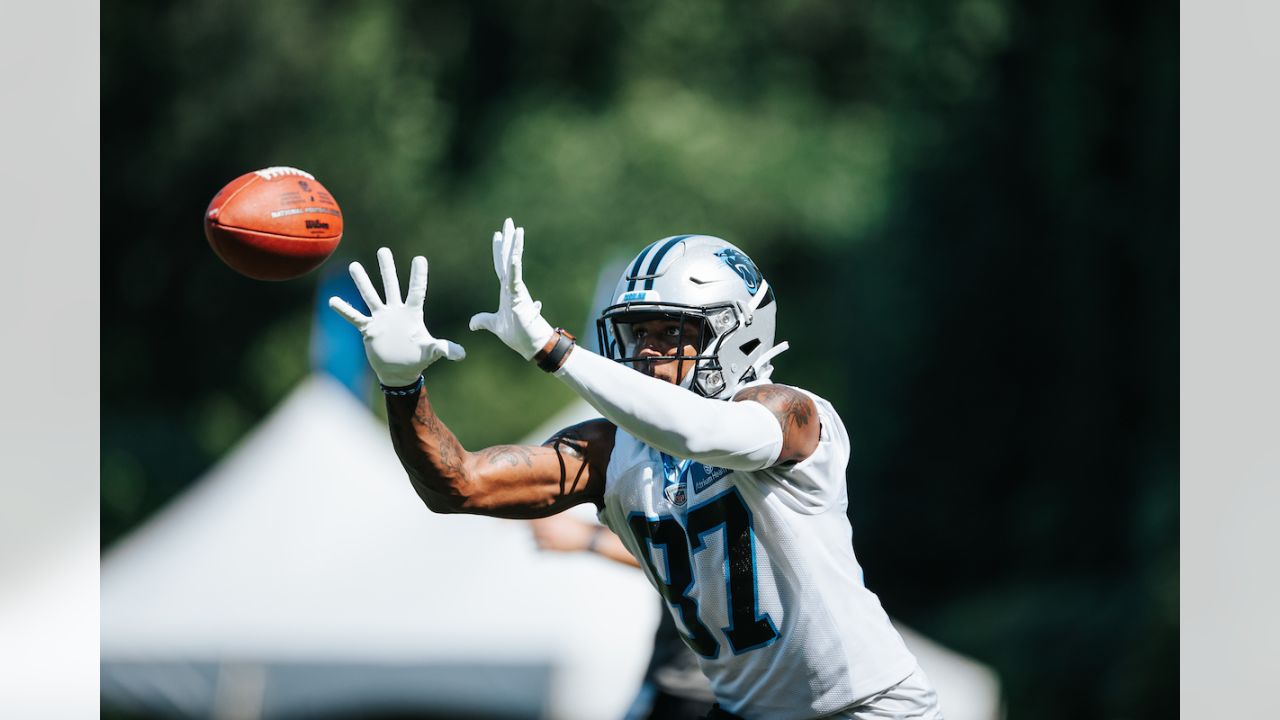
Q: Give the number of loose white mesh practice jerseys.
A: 1